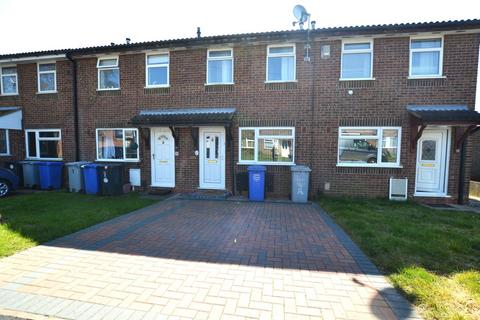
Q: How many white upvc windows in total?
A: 13